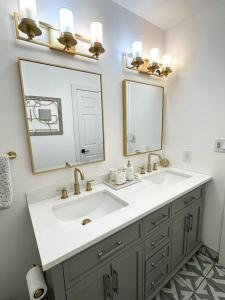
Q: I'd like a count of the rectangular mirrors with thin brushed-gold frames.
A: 2